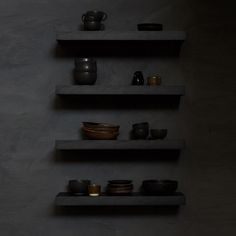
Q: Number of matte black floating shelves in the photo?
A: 4